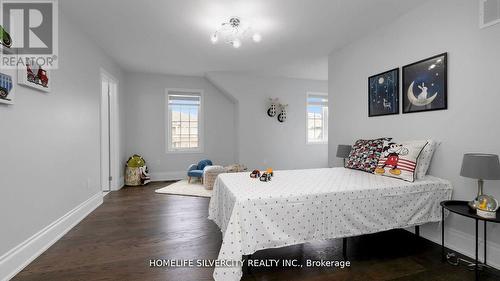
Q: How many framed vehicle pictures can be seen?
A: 3